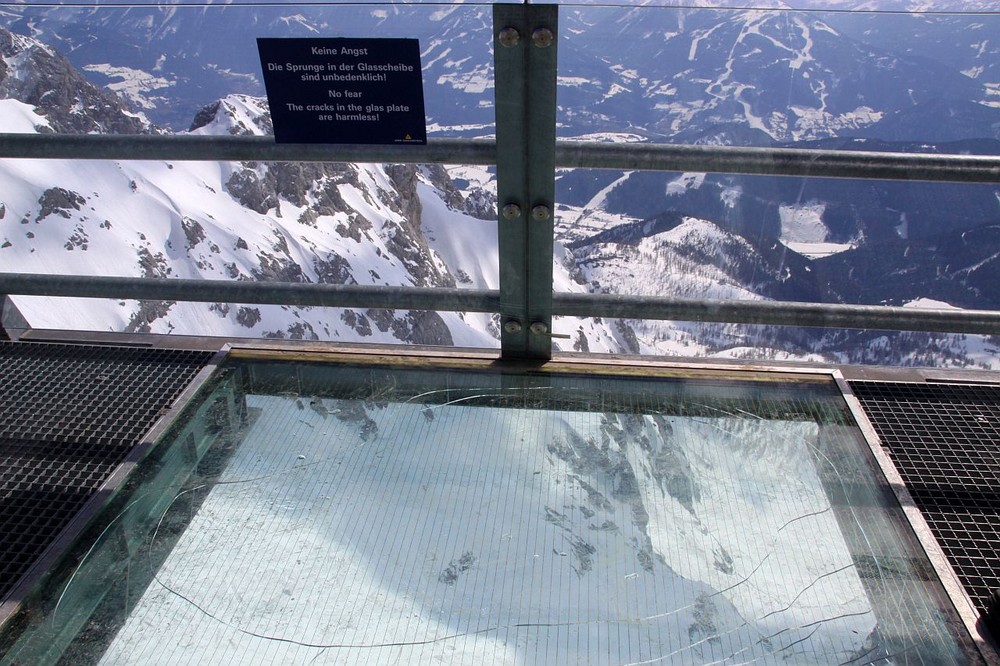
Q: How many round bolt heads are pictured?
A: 6